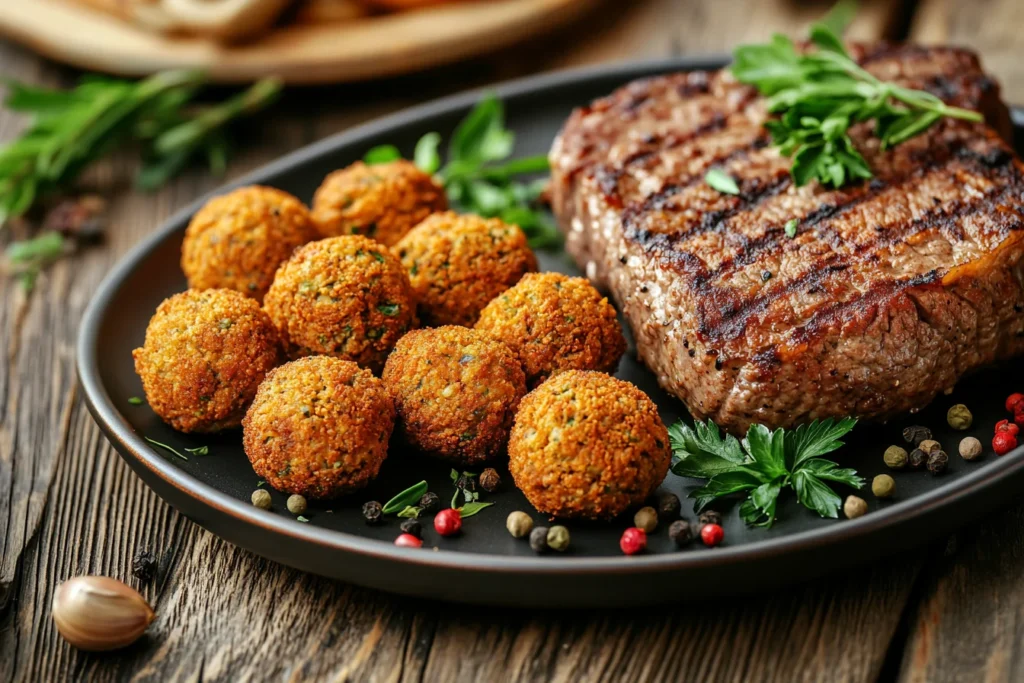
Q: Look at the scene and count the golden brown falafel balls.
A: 9